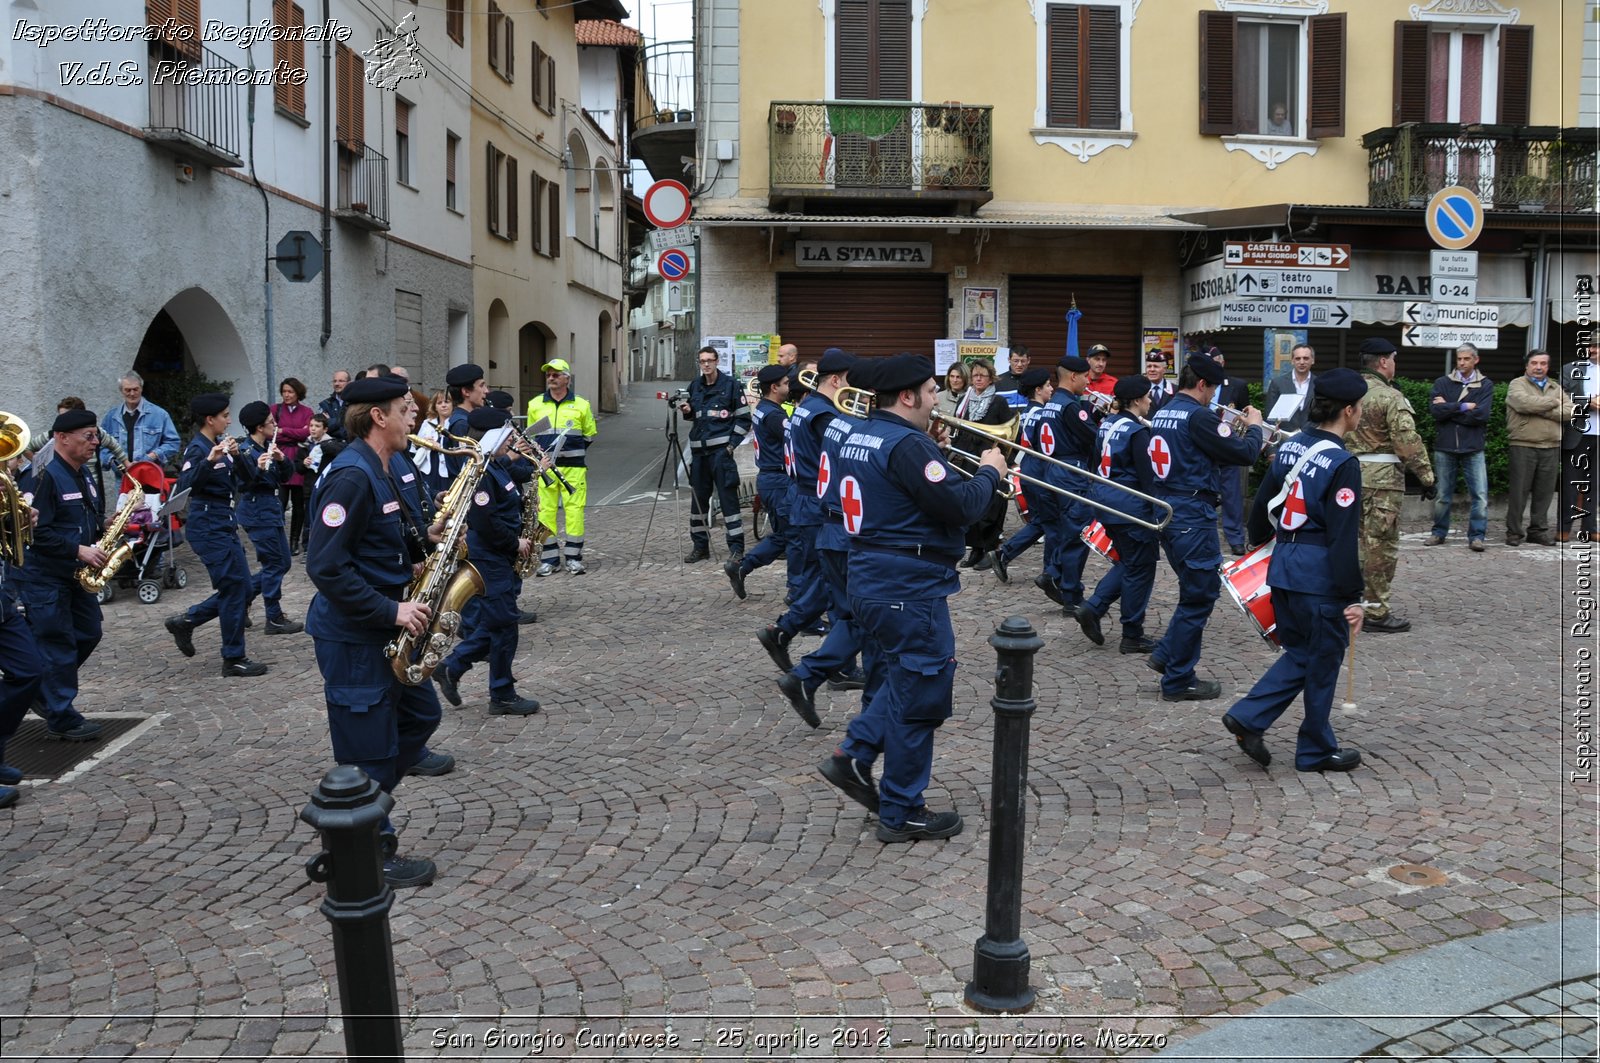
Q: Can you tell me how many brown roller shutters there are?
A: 2